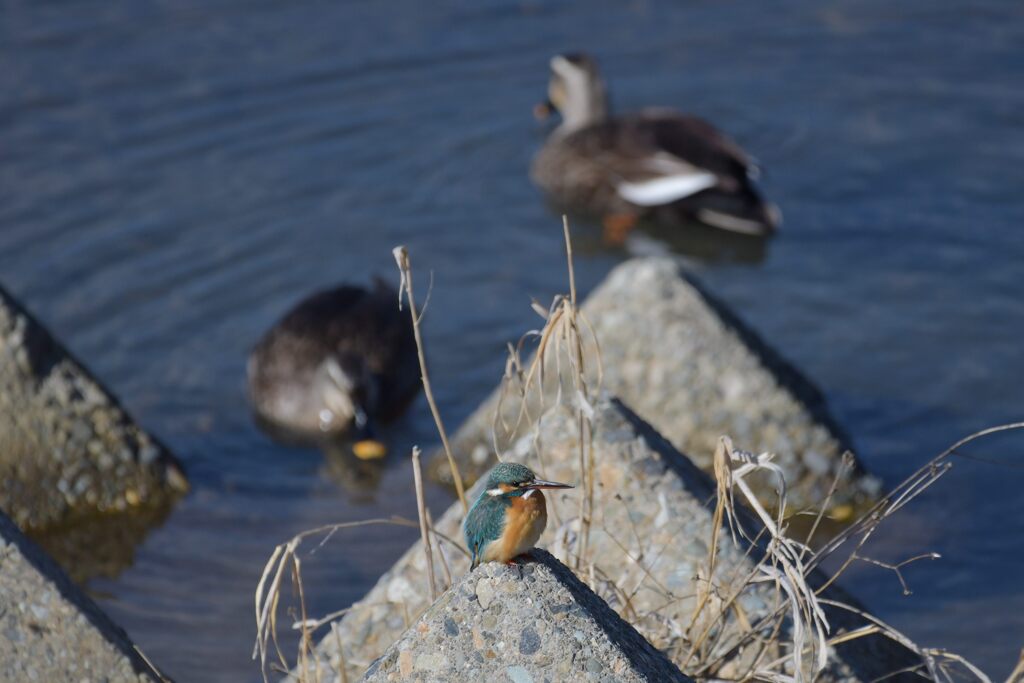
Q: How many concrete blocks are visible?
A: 5